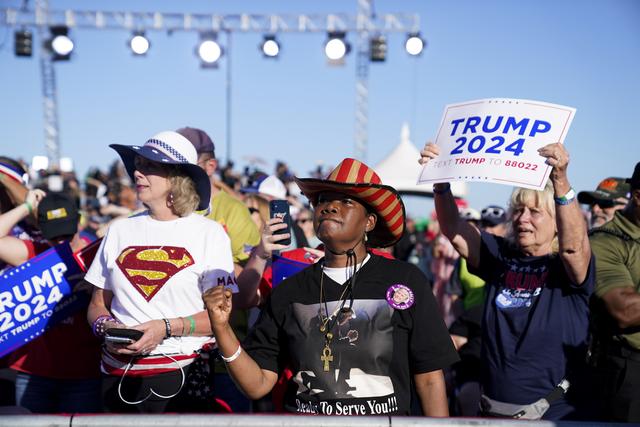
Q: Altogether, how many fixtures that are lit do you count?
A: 6